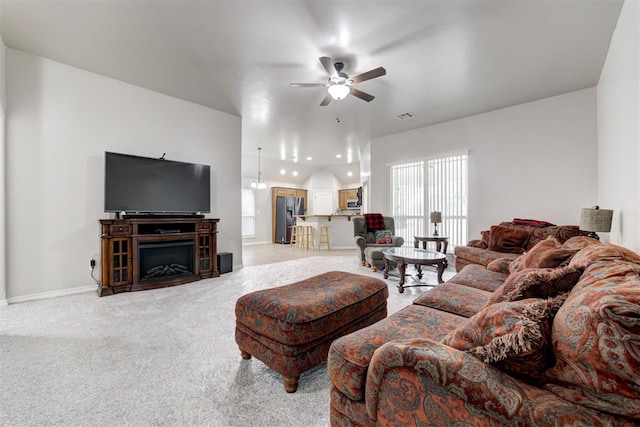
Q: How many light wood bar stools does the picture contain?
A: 3